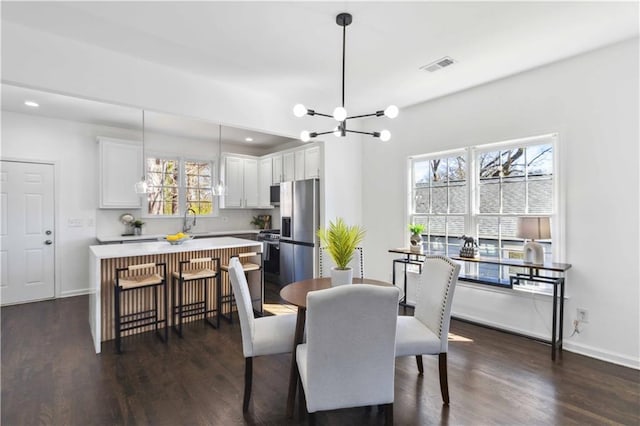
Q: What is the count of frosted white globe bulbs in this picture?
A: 6